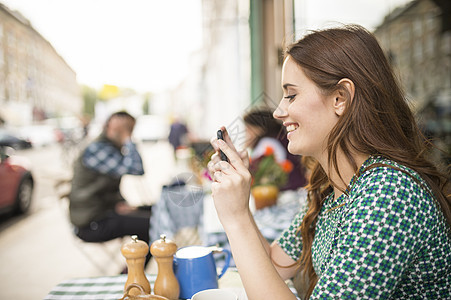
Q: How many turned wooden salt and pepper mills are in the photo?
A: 2